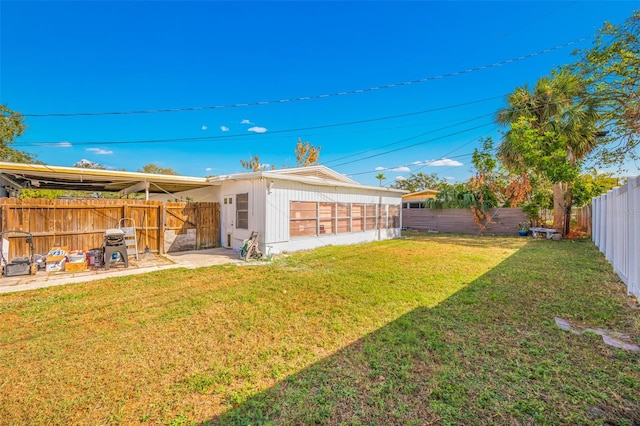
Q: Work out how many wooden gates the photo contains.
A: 1